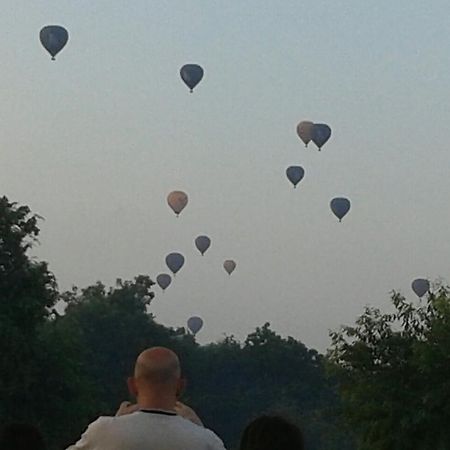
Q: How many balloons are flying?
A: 13